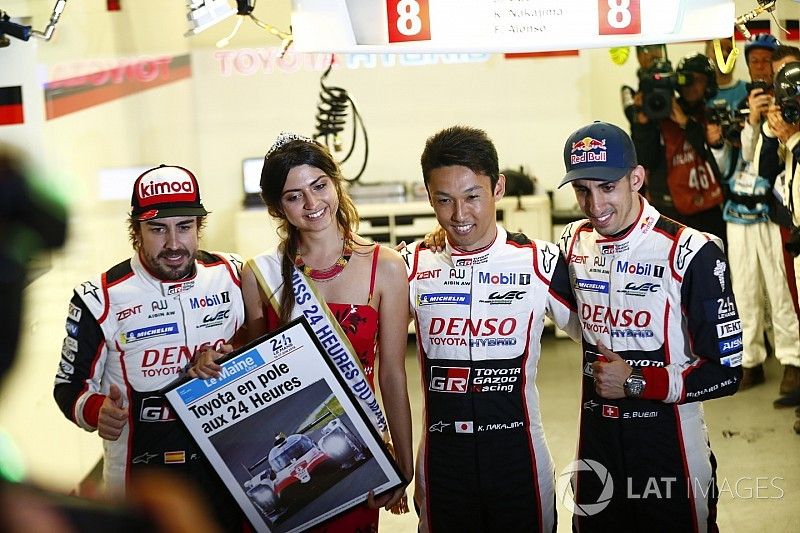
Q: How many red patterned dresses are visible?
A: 1